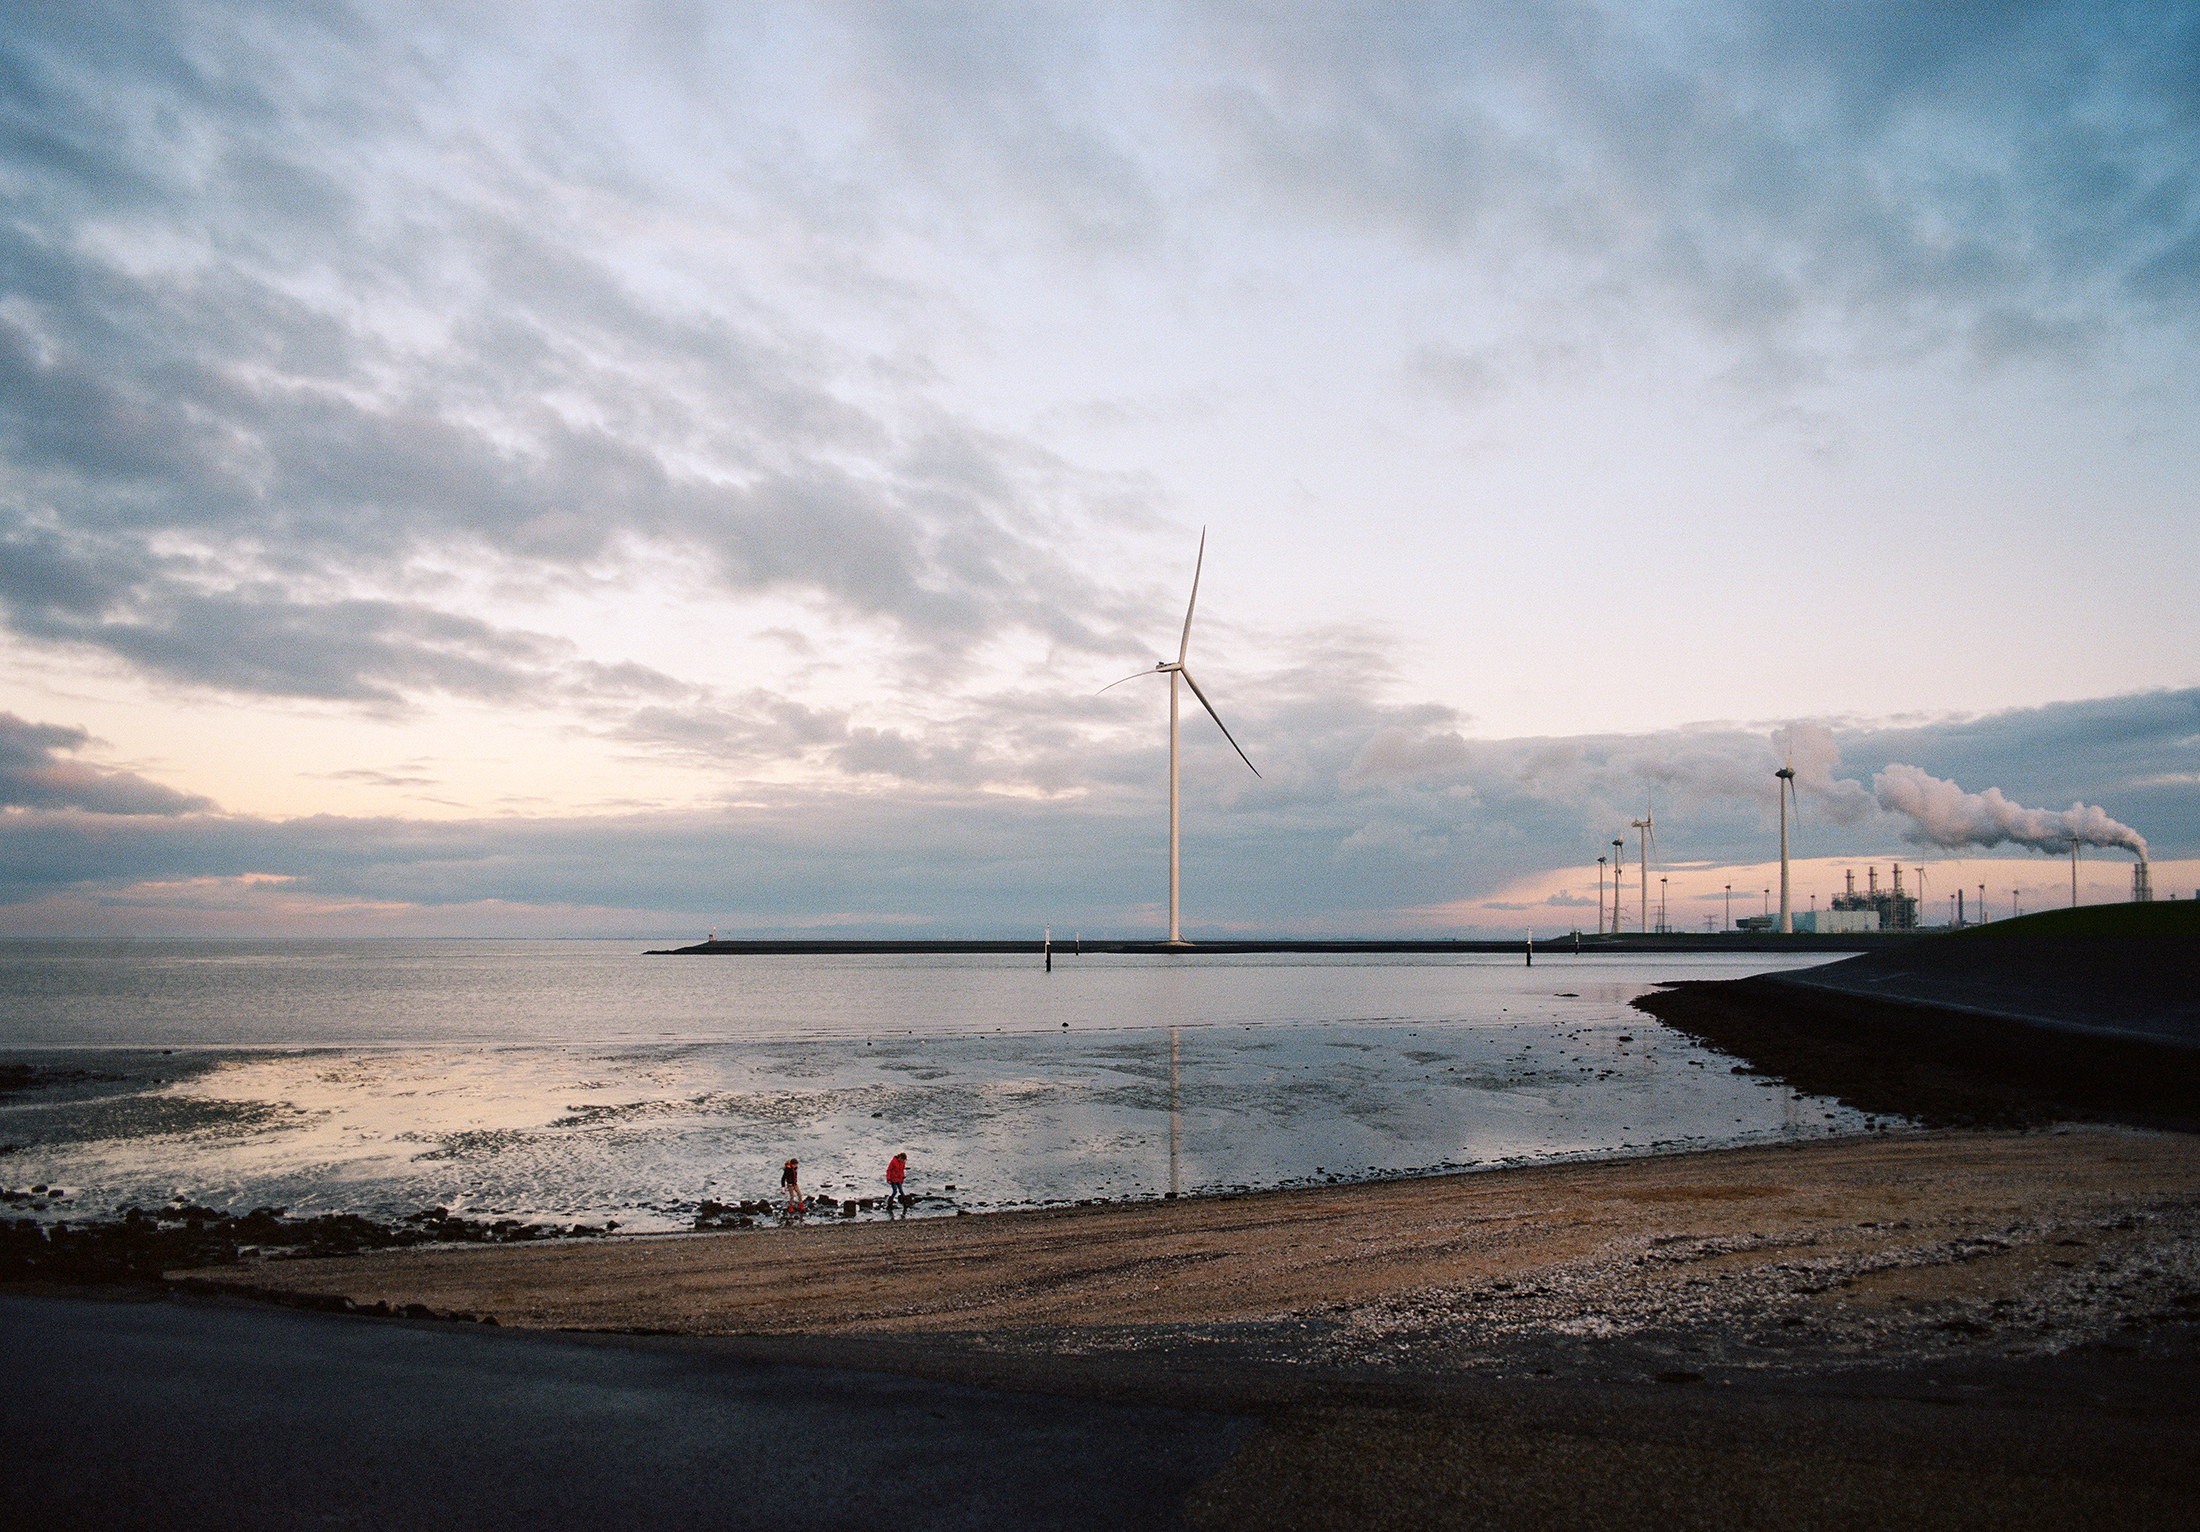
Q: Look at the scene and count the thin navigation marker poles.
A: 4